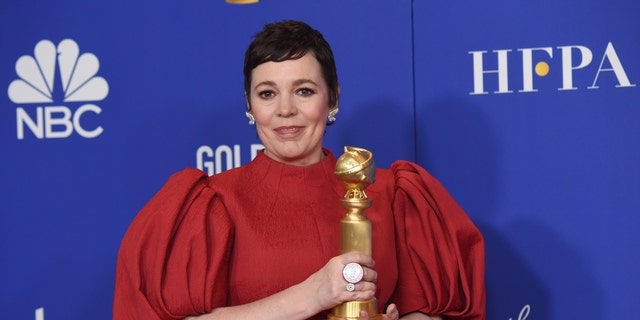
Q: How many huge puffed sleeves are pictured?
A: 2